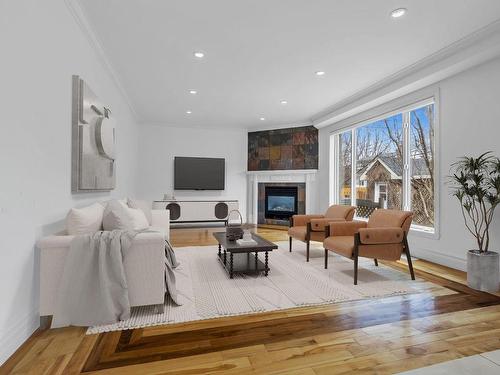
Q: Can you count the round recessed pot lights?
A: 7